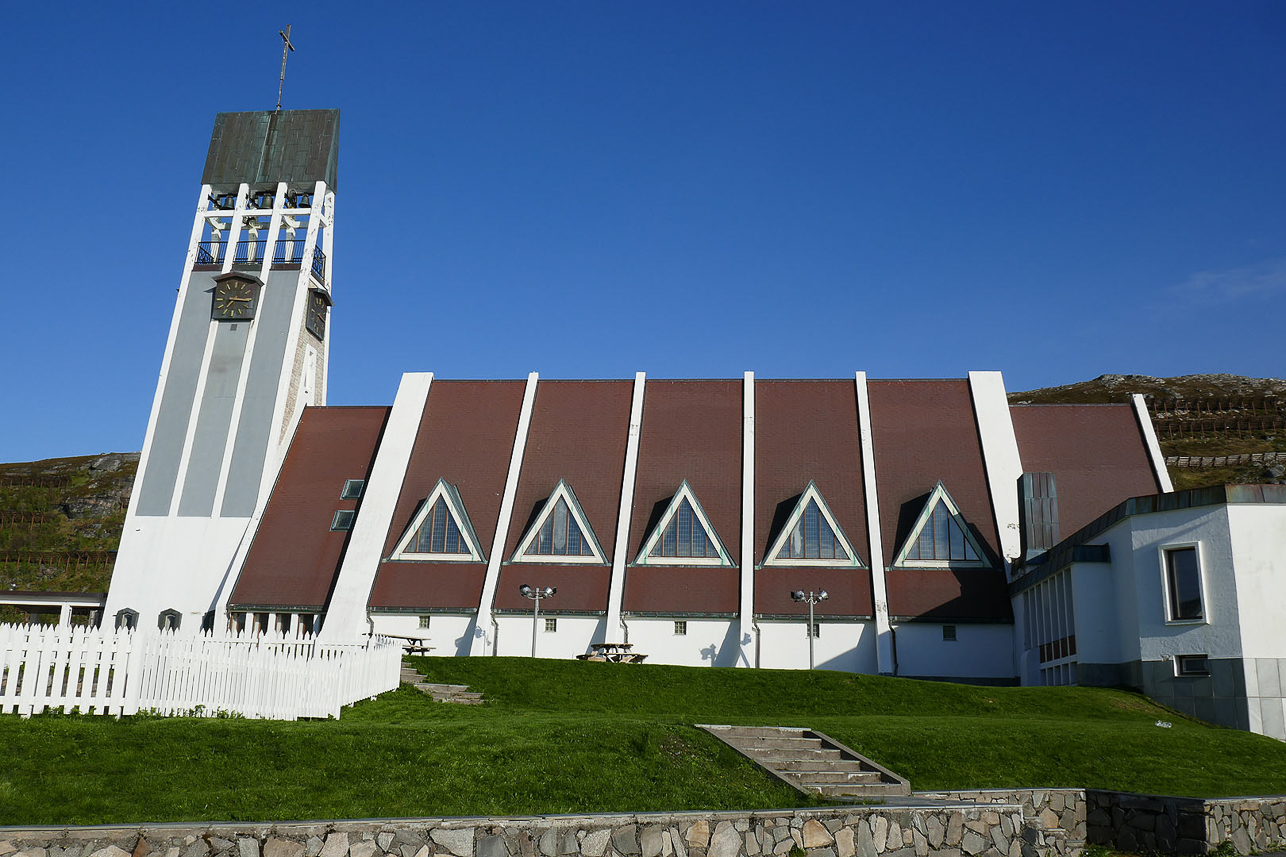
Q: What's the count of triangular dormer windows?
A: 5